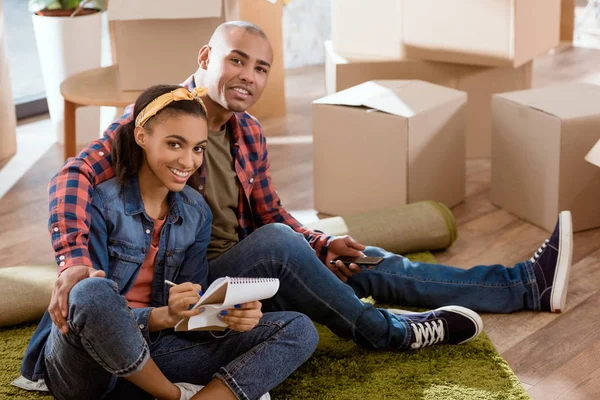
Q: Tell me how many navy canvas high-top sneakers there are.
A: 2